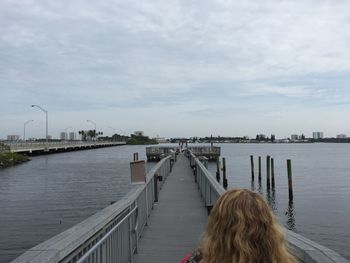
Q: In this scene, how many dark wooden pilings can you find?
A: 7